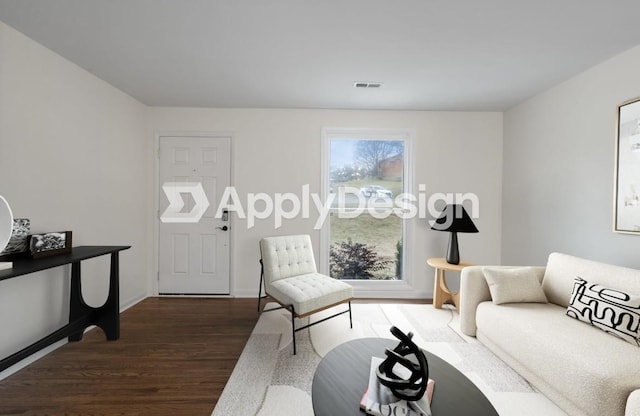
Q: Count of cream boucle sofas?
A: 1